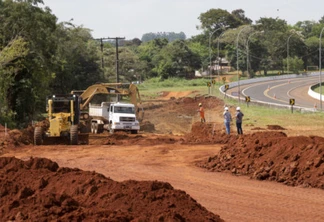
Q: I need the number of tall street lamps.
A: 6